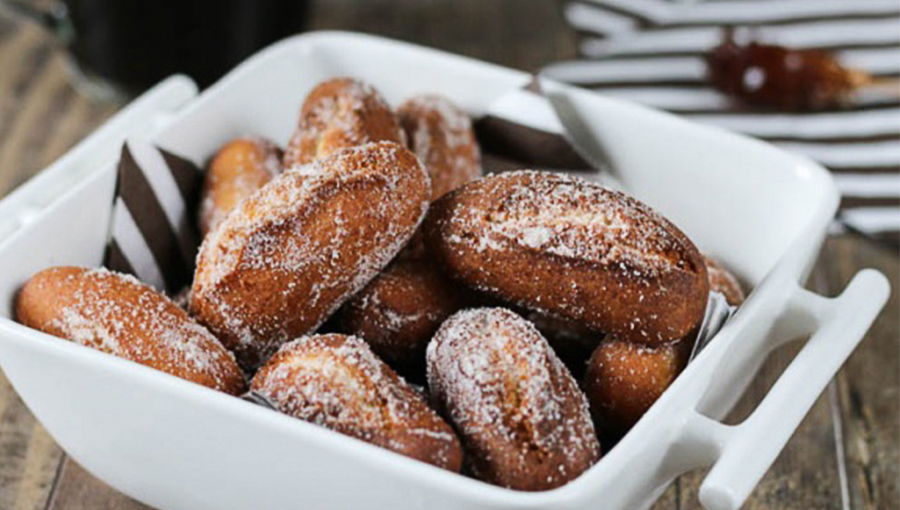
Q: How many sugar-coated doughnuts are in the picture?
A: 11